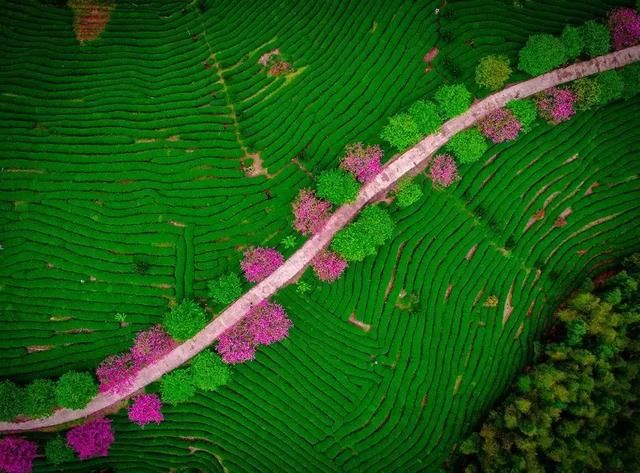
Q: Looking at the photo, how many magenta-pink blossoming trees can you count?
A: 15